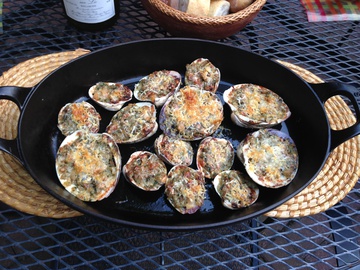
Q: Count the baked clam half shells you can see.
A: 14